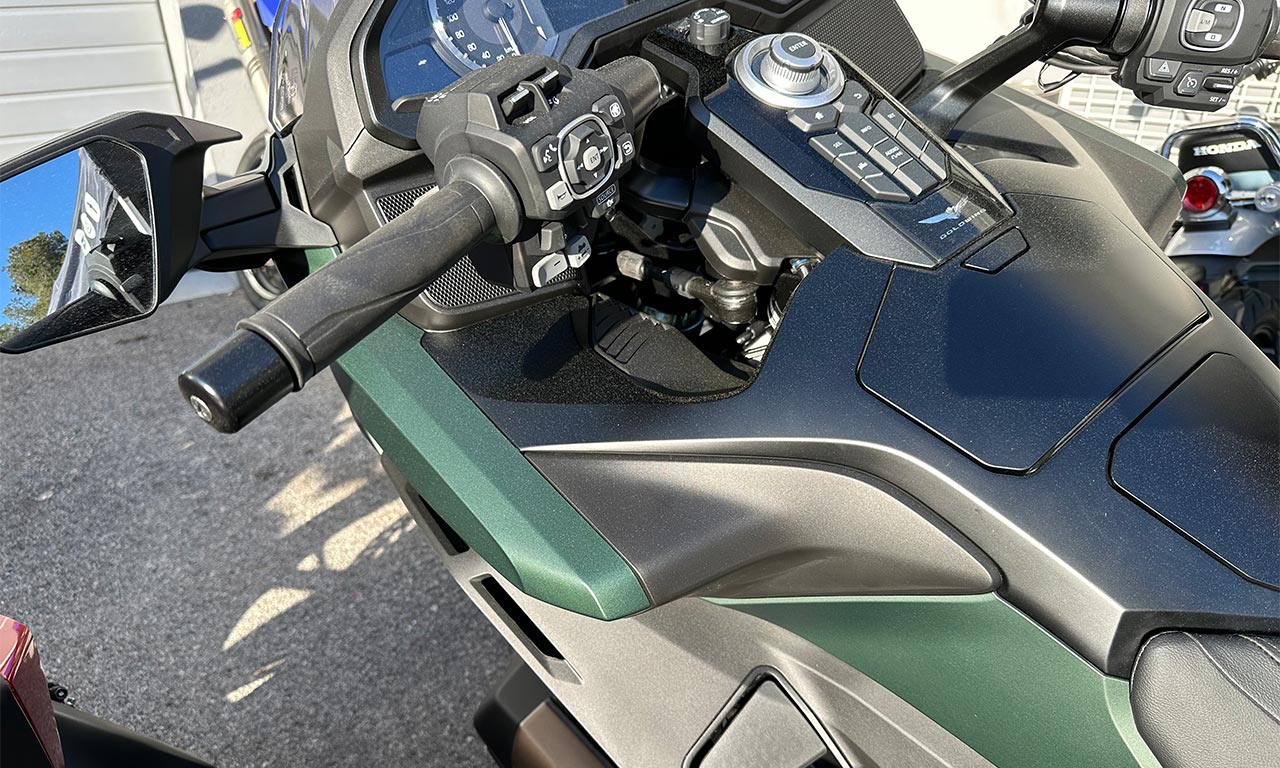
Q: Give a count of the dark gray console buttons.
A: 11